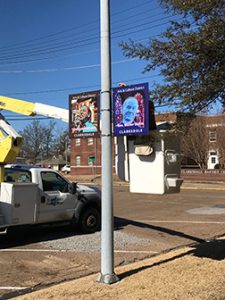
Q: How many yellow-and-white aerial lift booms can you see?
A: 1